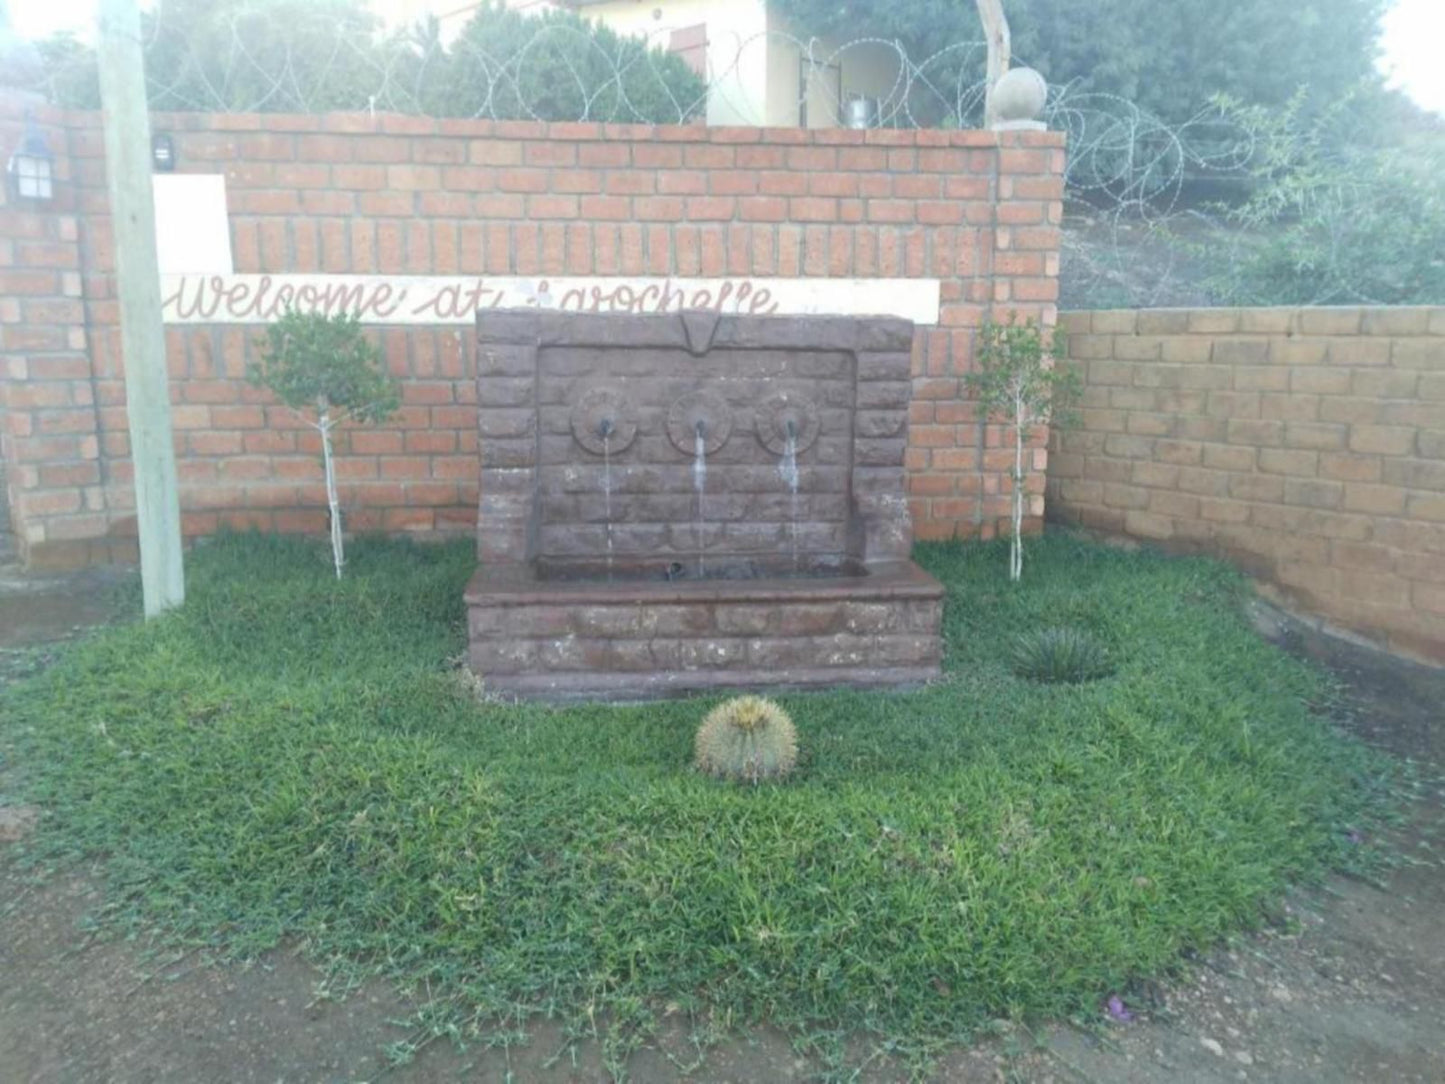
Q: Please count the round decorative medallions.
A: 3